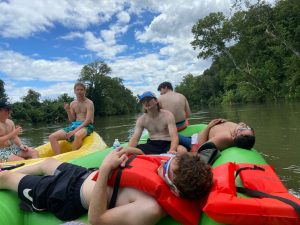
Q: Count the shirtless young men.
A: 6